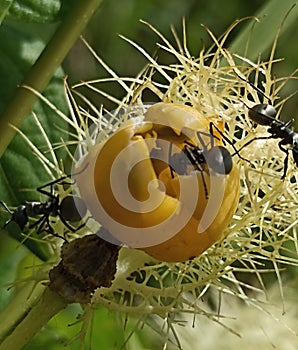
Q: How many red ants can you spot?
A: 0